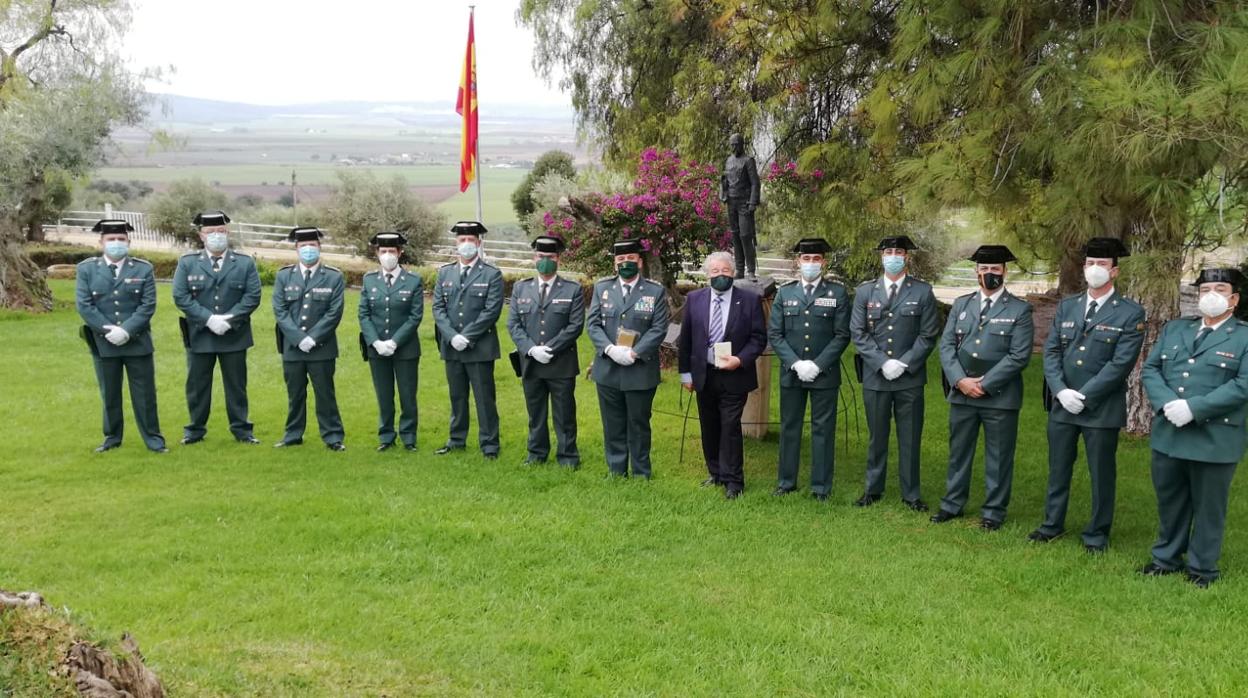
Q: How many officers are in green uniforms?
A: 12